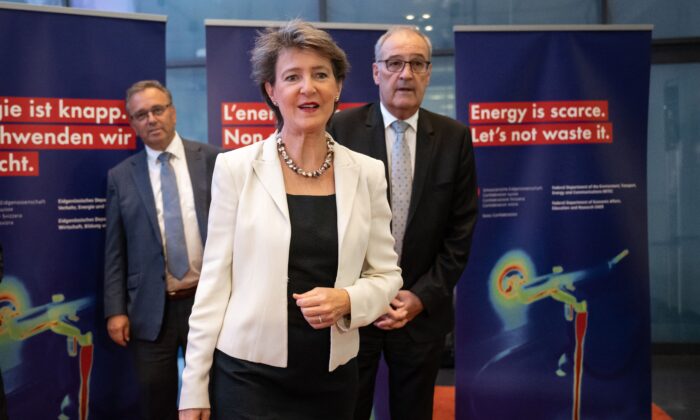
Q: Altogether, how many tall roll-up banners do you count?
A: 3